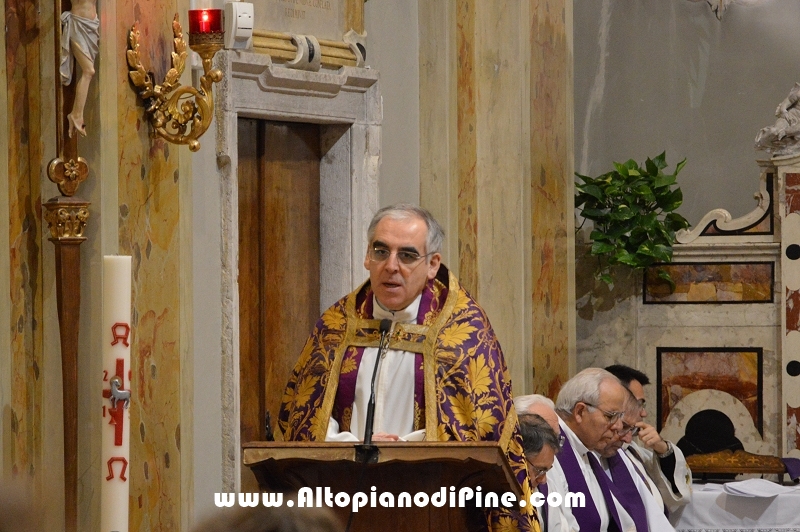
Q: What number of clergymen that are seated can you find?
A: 5